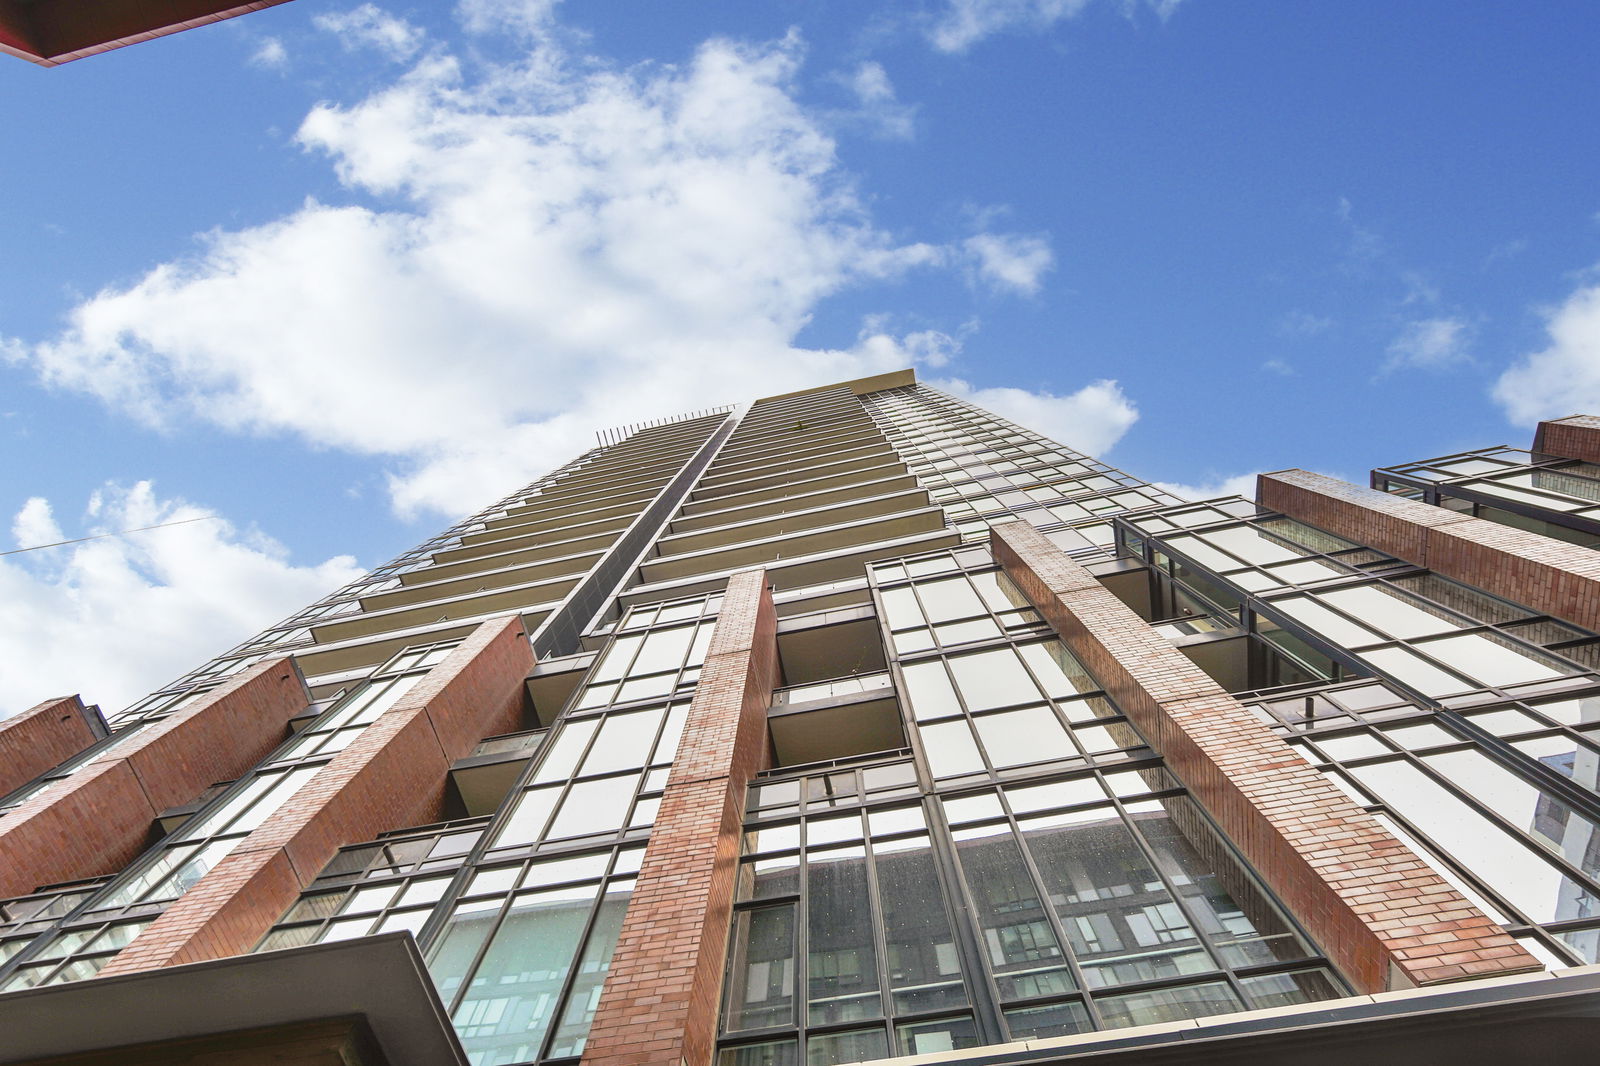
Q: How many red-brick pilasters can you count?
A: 7